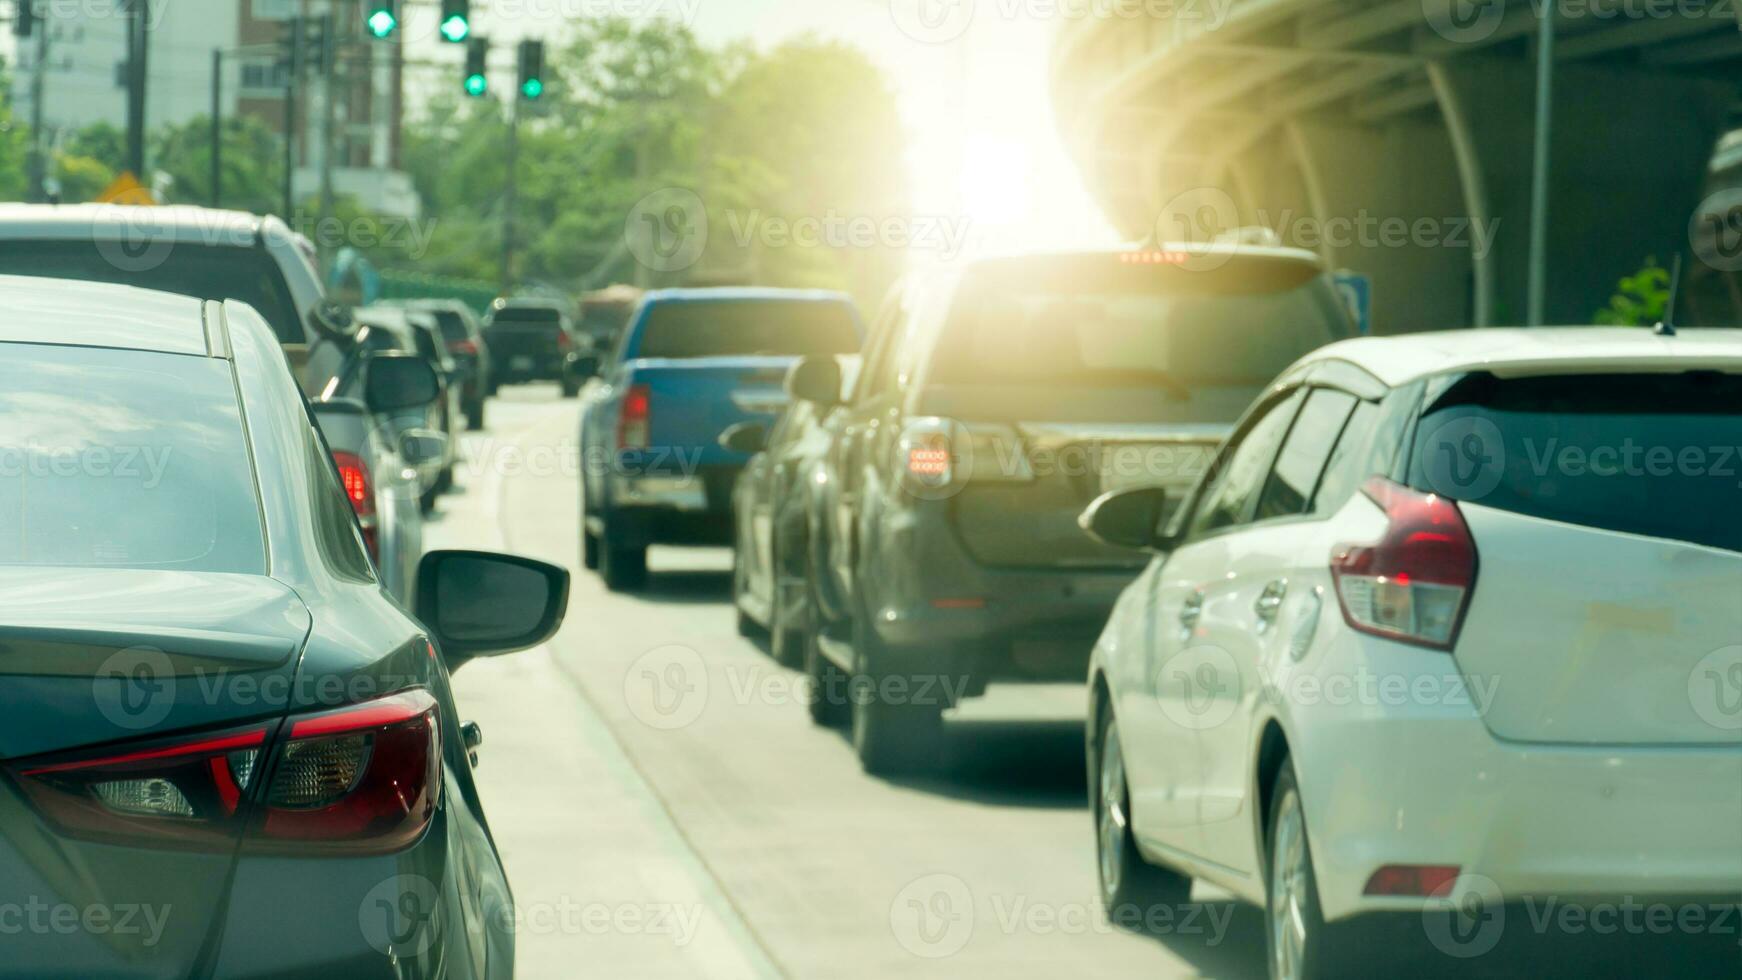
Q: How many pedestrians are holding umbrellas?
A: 0